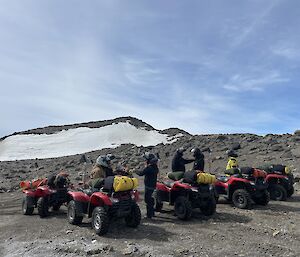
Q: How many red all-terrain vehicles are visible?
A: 5